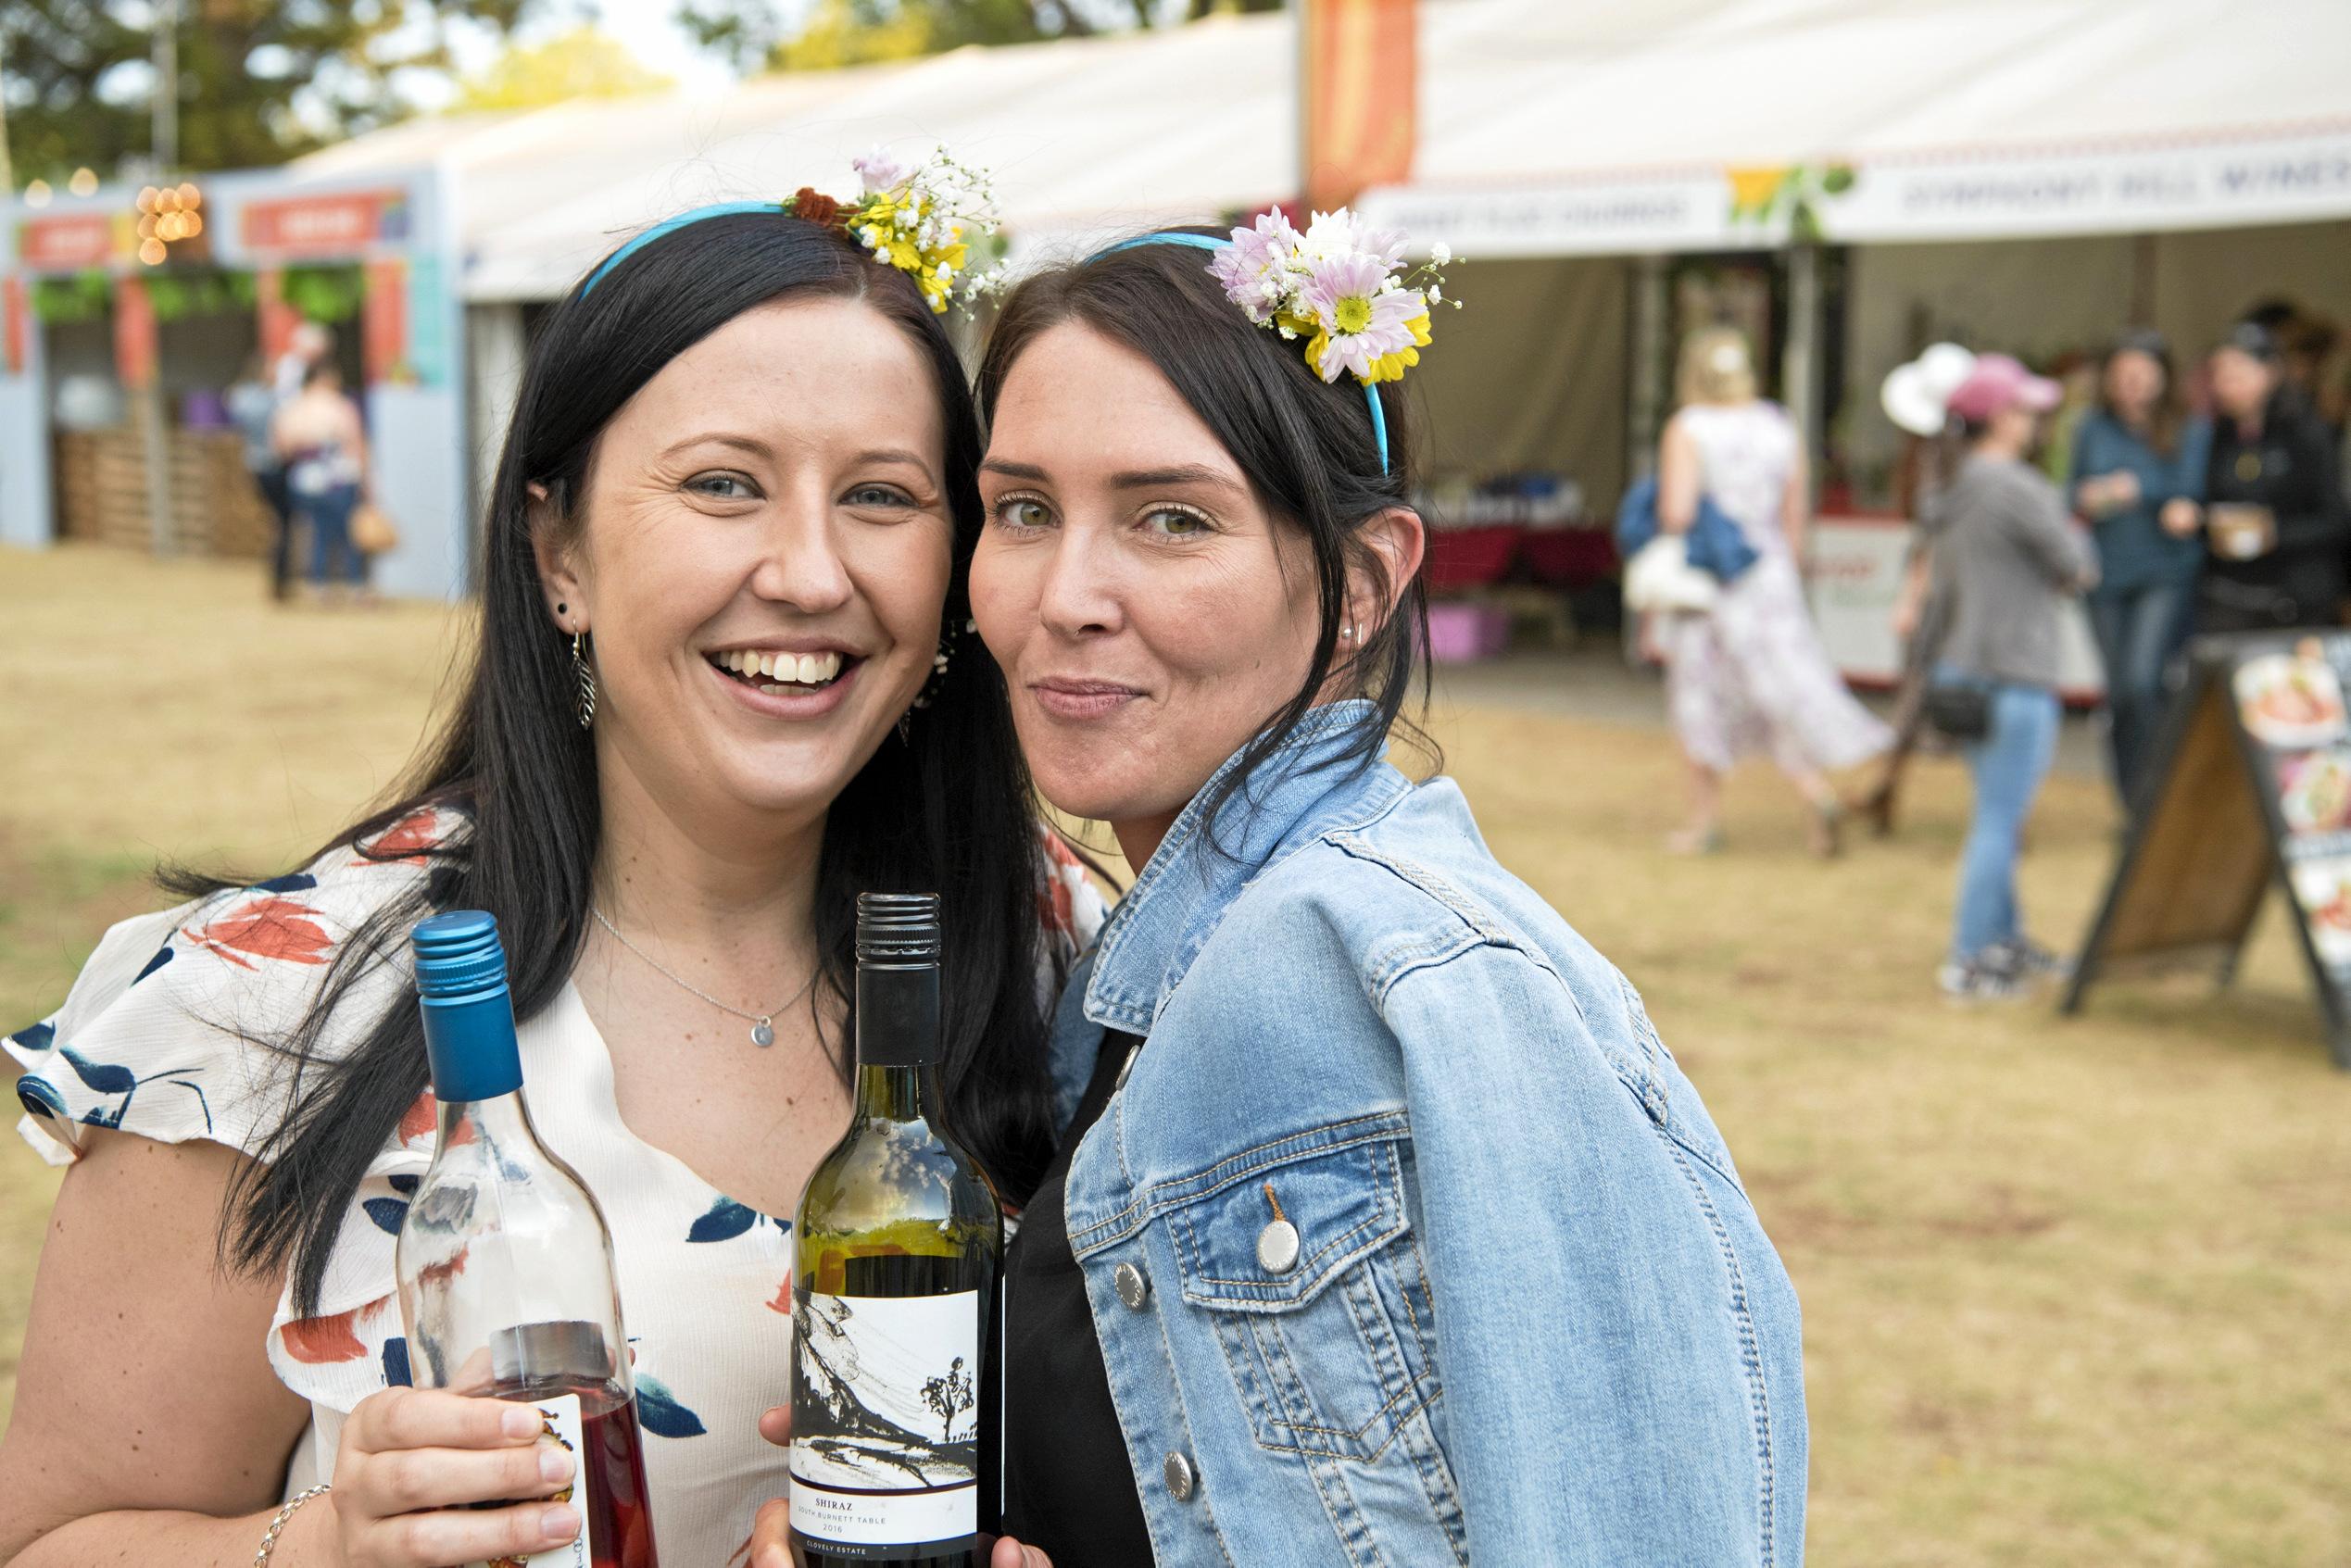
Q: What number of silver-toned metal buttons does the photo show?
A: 4